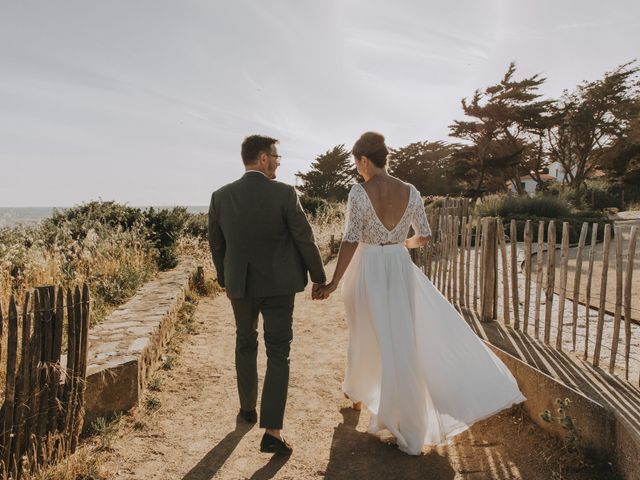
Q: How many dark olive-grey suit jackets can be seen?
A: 1